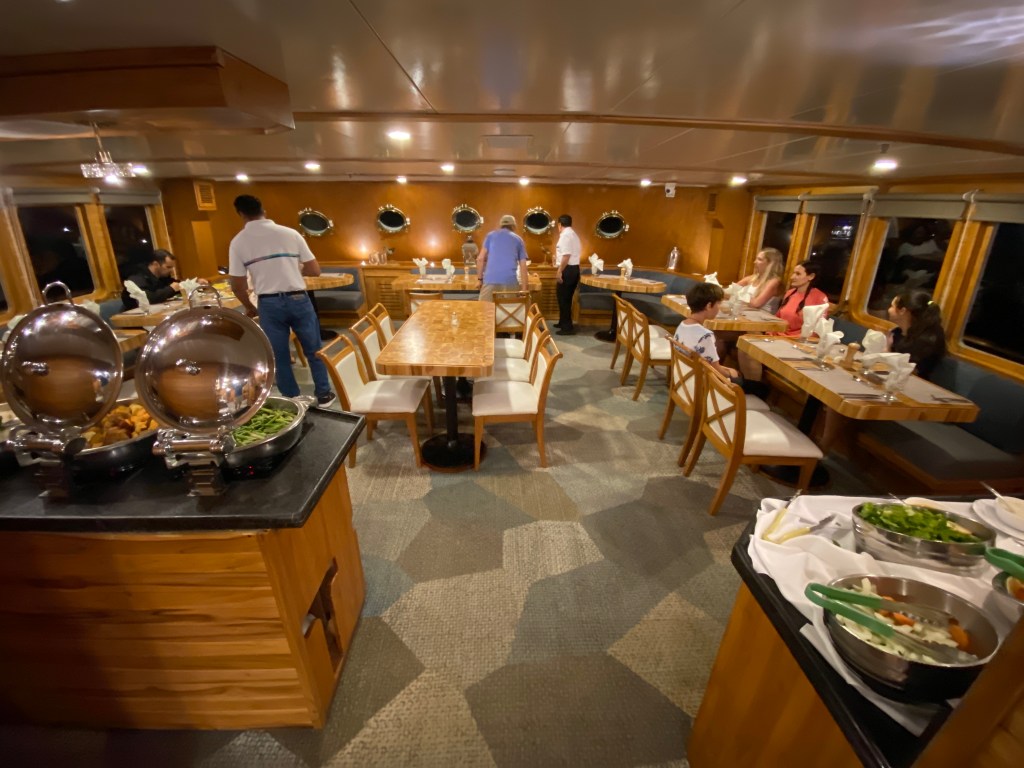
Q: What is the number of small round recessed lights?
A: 11